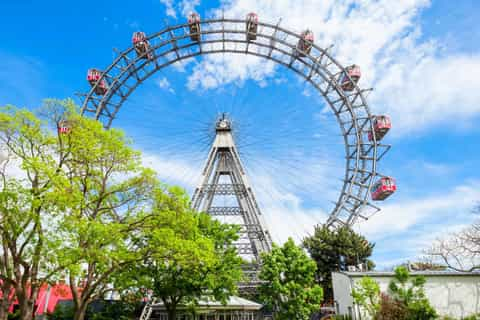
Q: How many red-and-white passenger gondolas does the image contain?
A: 9